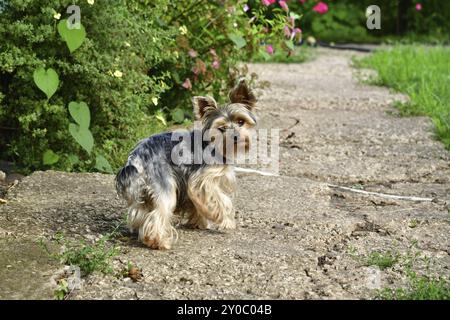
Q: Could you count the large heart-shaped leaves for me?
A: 4